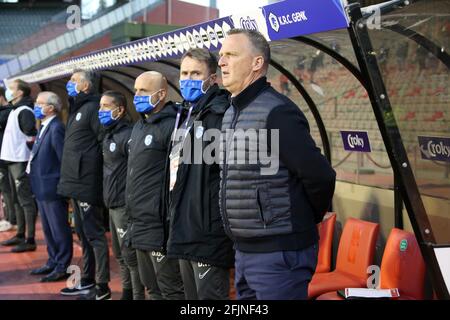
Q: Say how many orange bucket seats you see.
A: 3